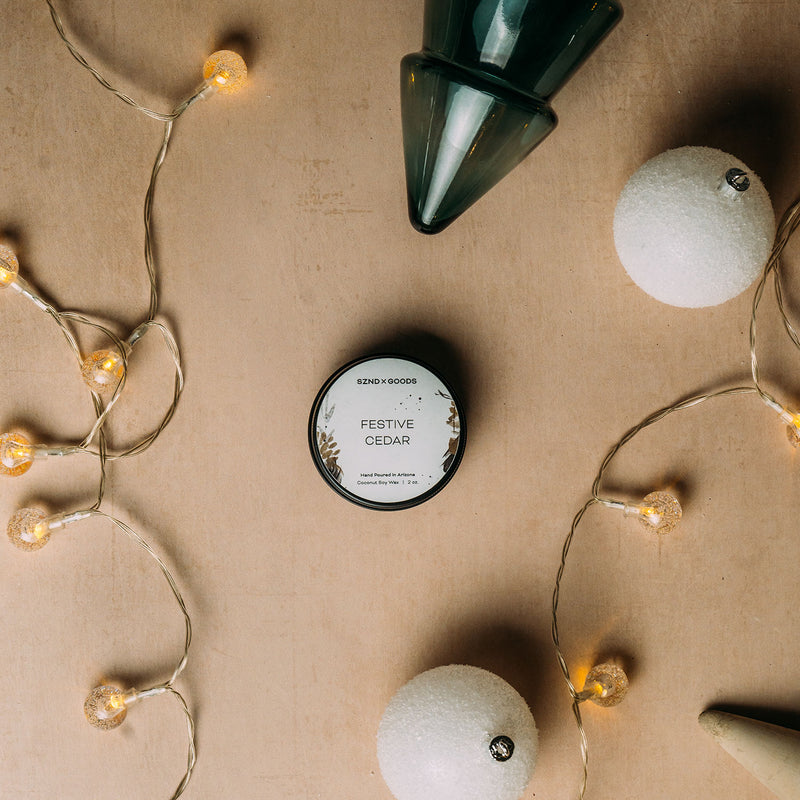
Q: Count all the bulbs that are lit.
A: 9